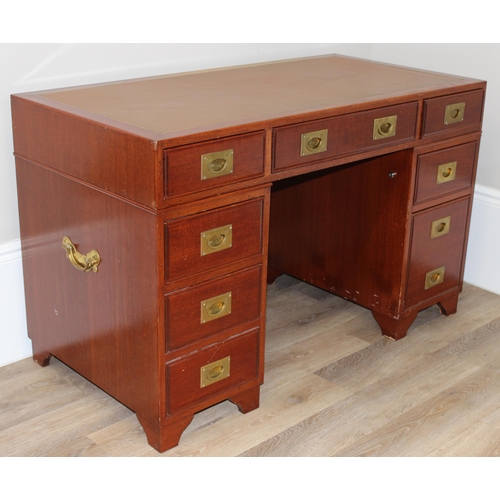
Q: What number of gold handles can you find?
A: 11